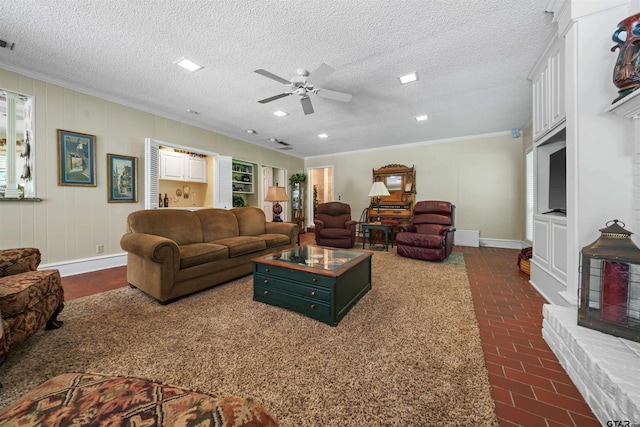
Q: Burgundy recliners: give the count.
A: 2